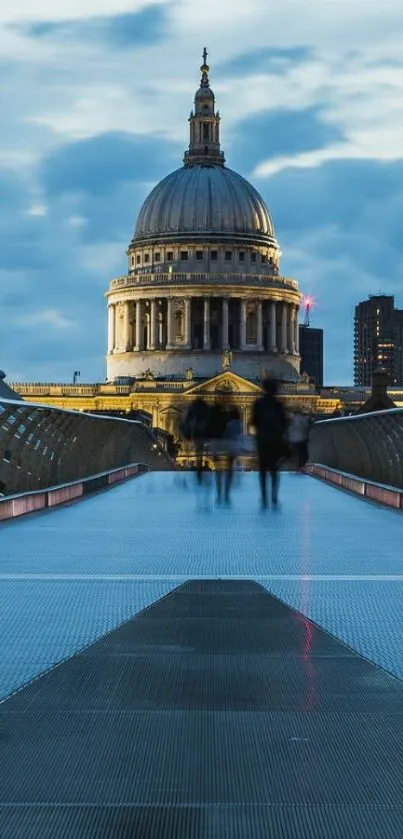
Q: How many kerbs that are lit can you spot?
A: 2